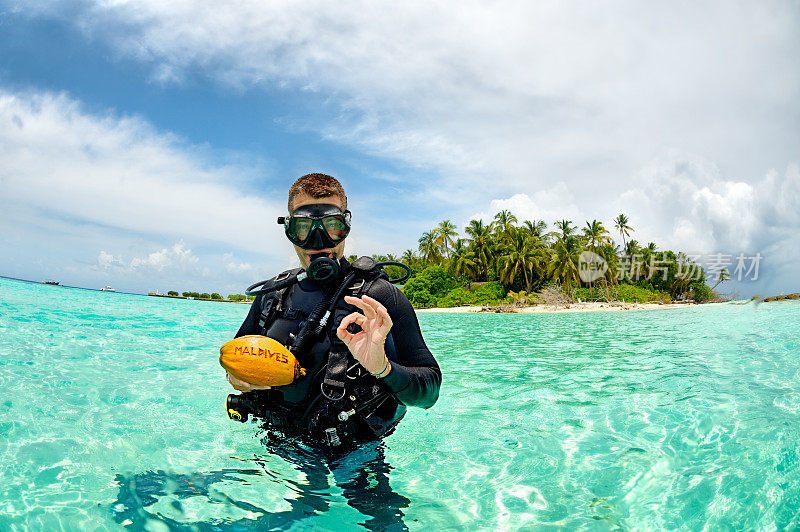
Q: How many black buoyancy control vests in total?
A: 1